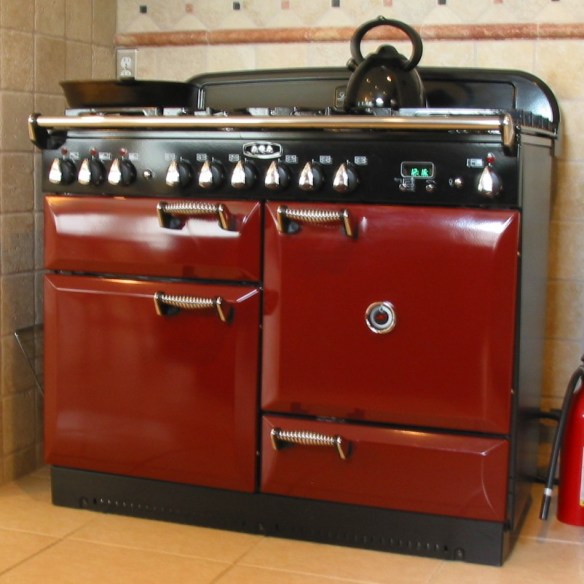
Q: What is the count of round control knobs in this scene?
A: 10